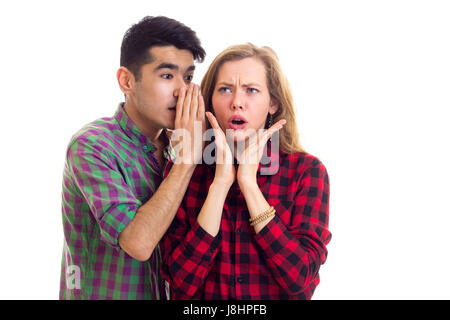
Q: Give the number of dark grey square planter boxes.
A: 0